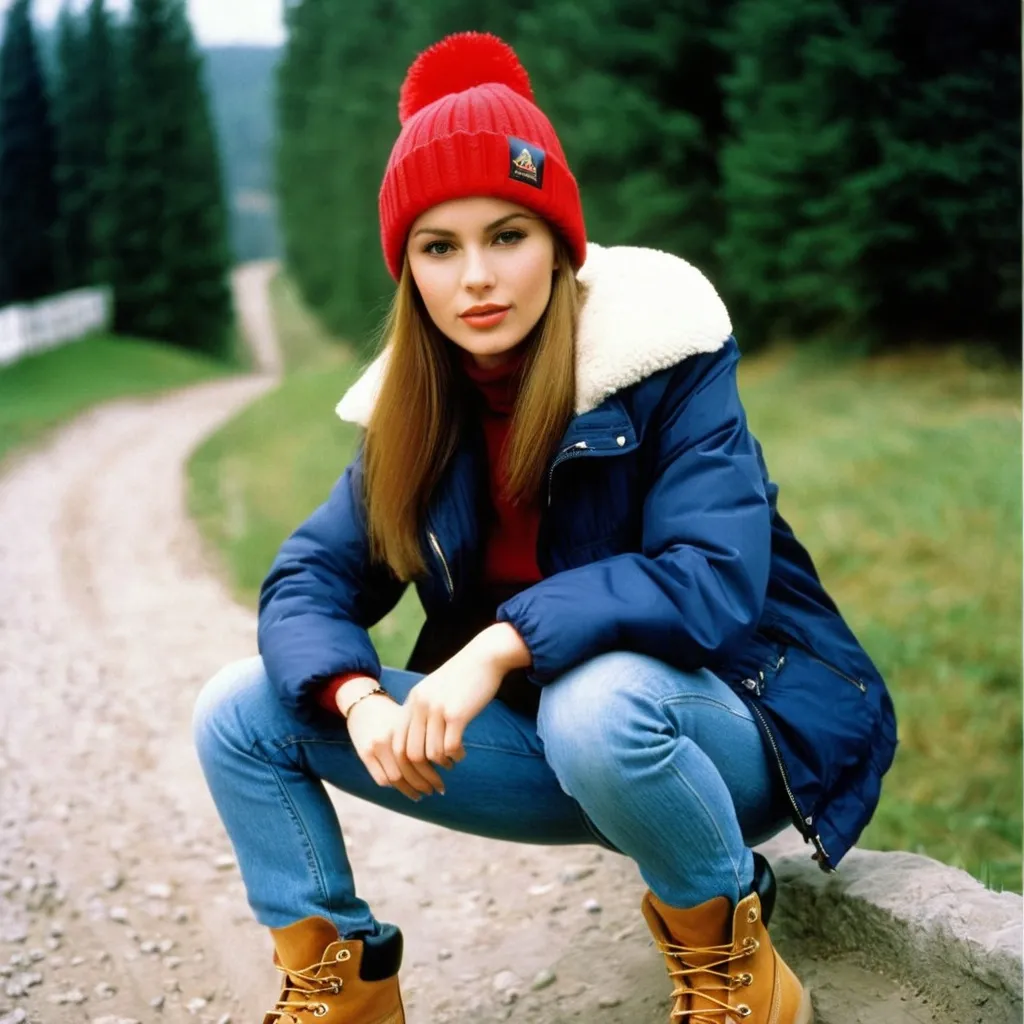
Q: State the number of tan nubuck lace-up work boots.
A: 2